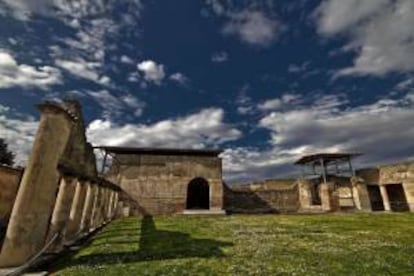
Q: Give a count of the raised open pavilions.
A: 1